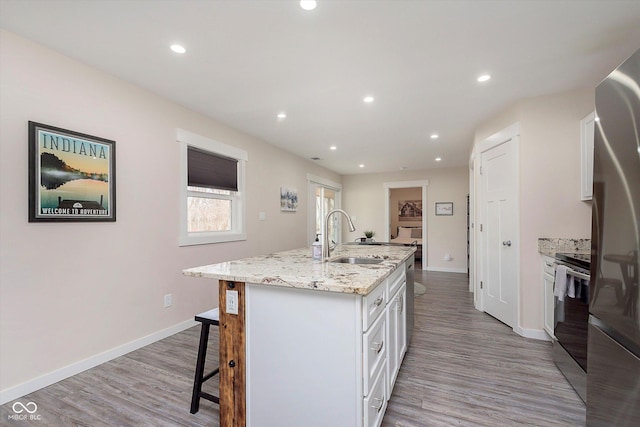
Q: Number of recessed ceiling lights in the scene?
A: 9